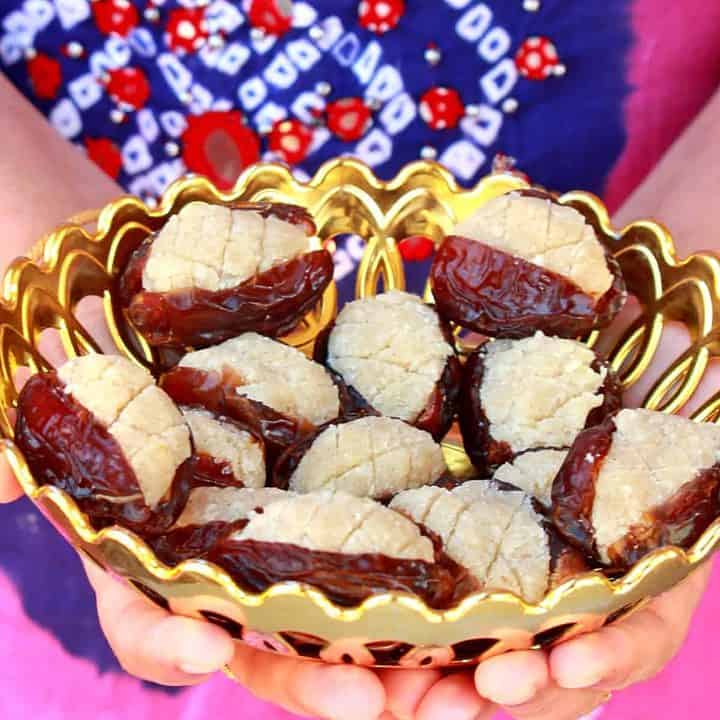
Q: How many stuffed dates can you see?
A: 13